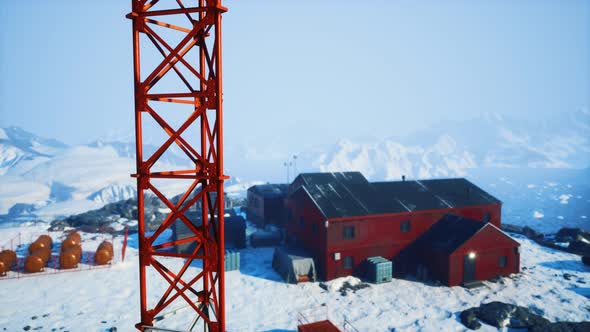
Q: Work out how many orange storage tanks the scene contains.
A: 6